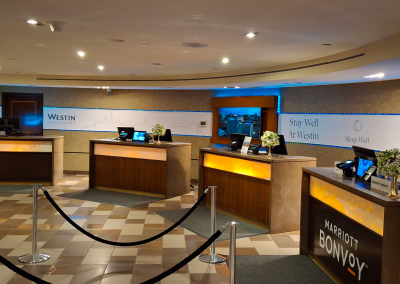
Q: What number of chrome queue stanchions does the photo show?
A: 3